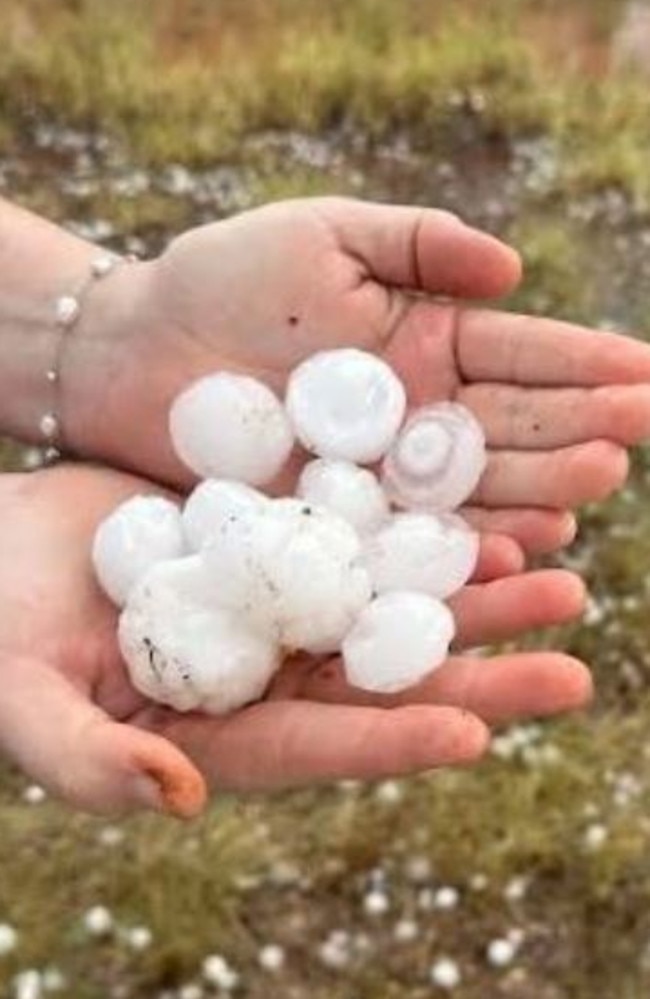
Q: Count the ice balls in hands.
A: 10